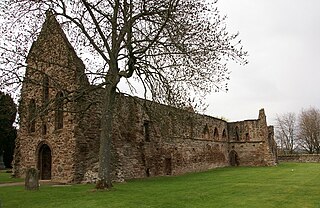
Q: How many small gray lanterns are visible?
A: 0